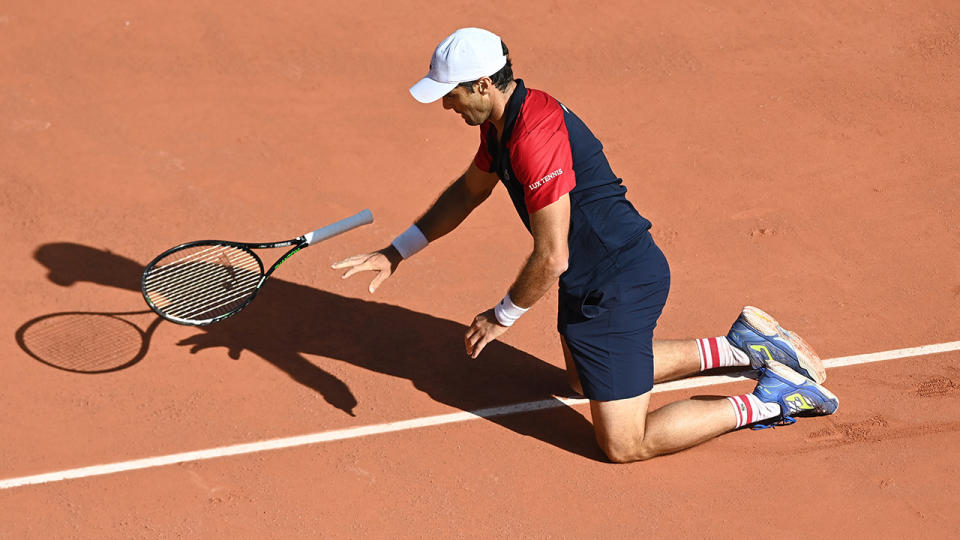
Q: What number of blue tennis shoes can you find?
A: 2